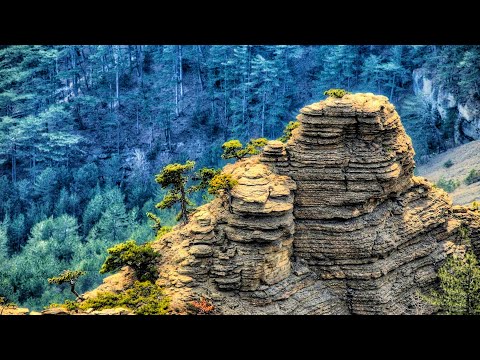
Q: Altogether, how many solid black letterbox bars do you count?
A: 2